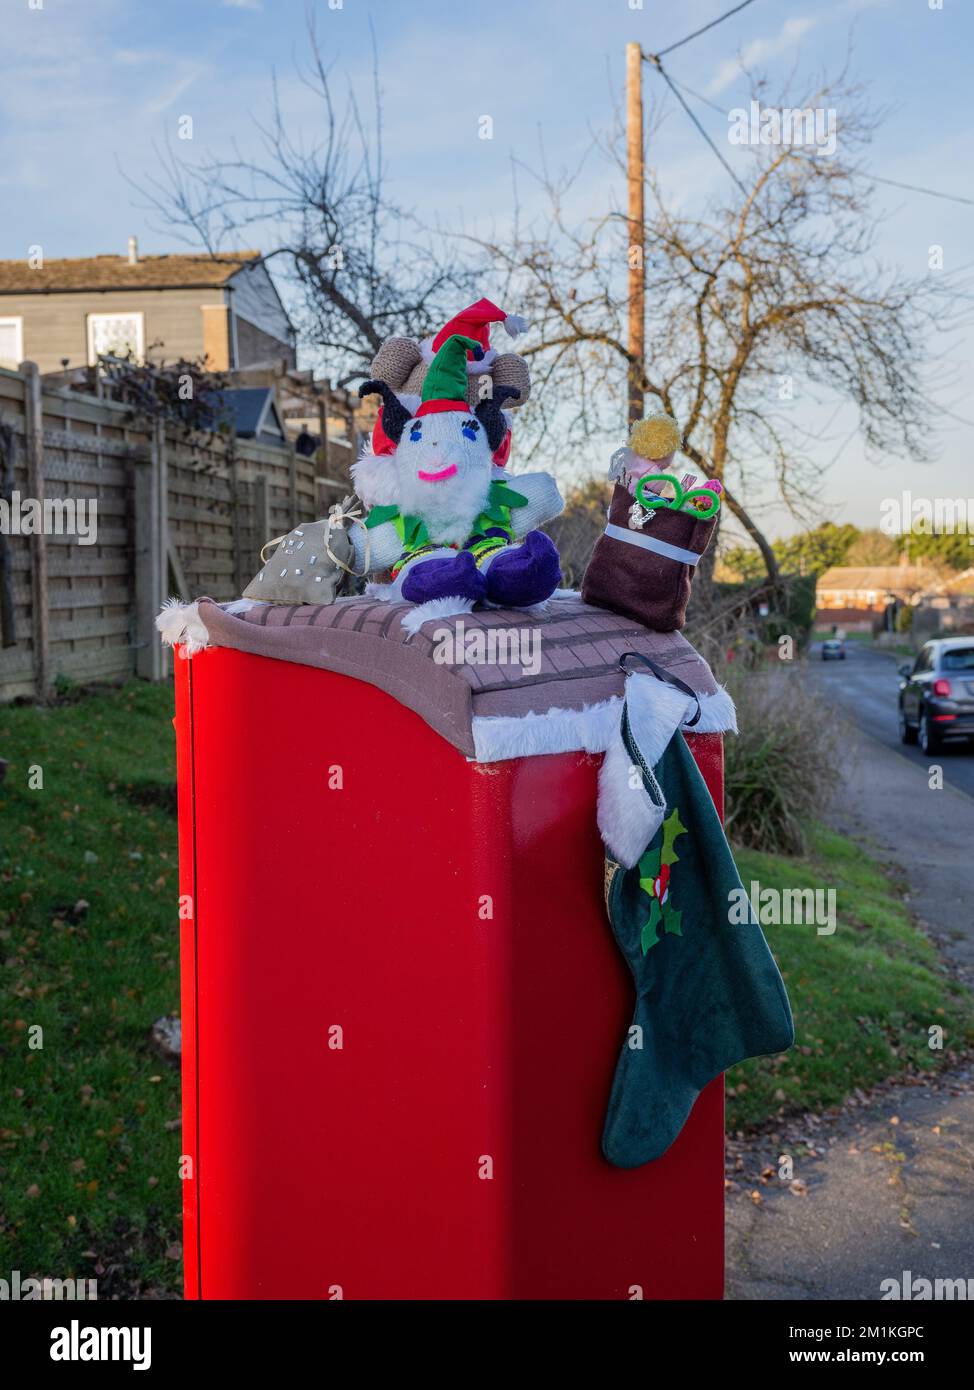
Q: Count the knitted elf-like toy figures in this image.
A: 1